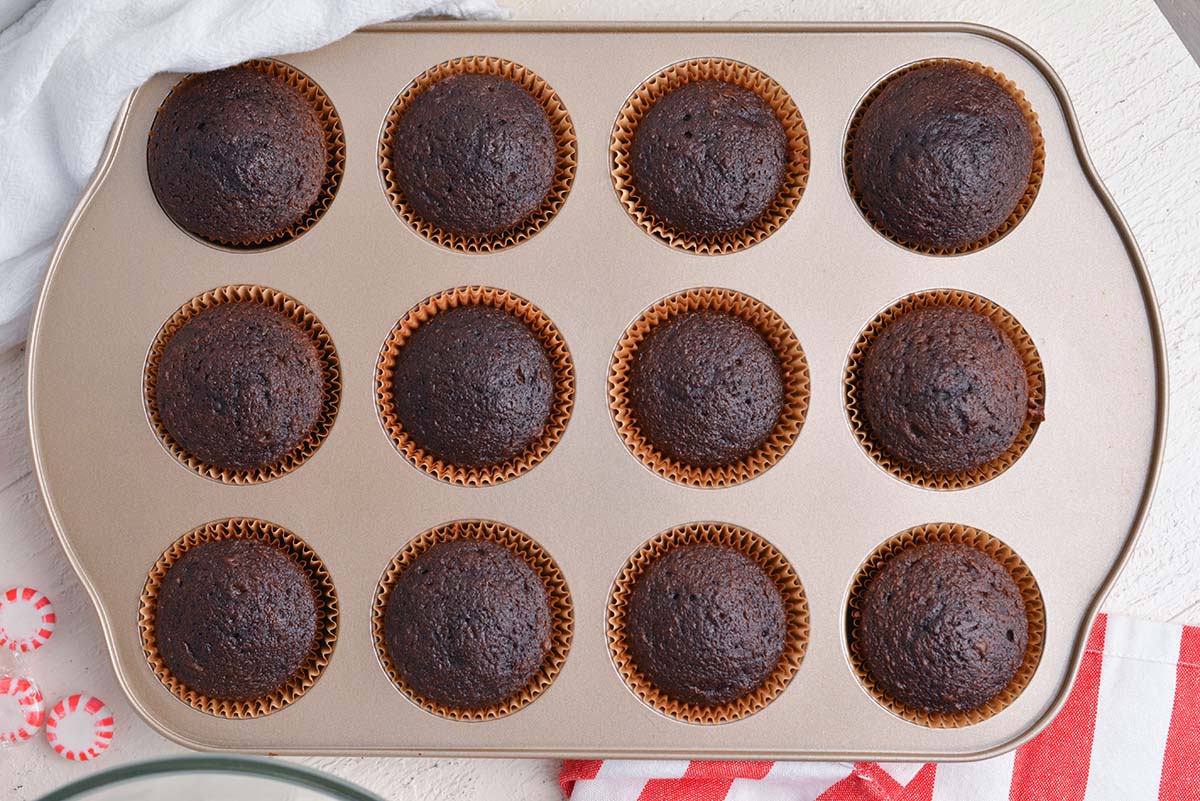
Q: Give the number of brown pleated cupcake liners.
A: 12